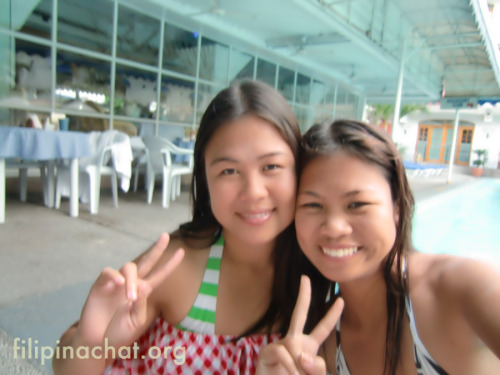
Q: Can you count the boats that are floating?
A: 0